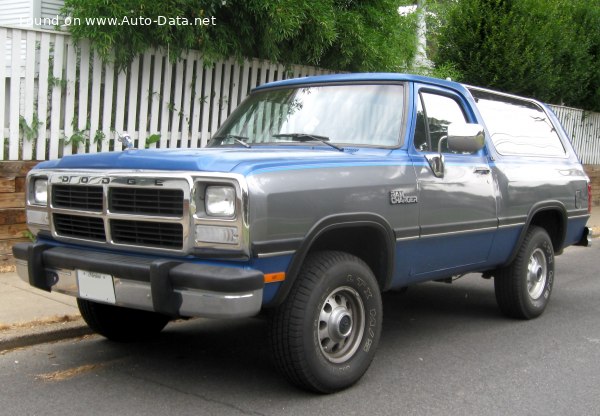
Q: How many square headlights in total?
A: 2